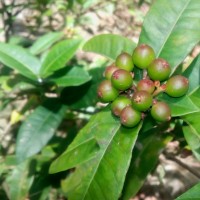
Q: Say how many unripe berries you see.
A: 12